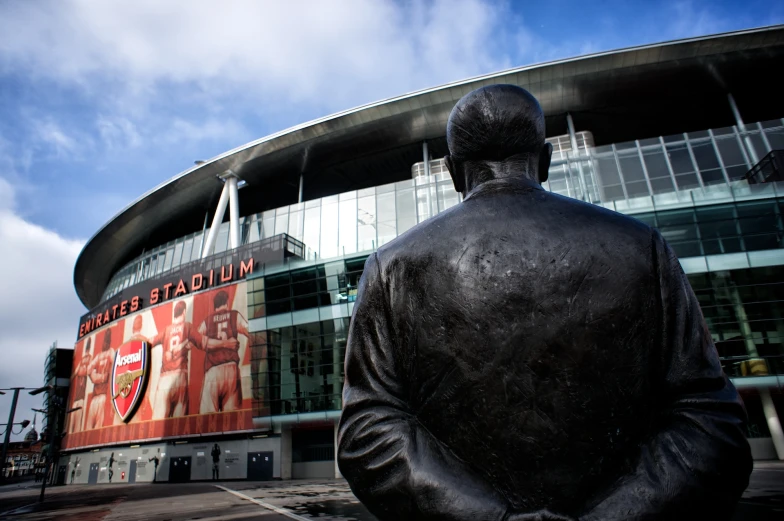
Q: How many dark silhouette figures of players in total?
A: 4